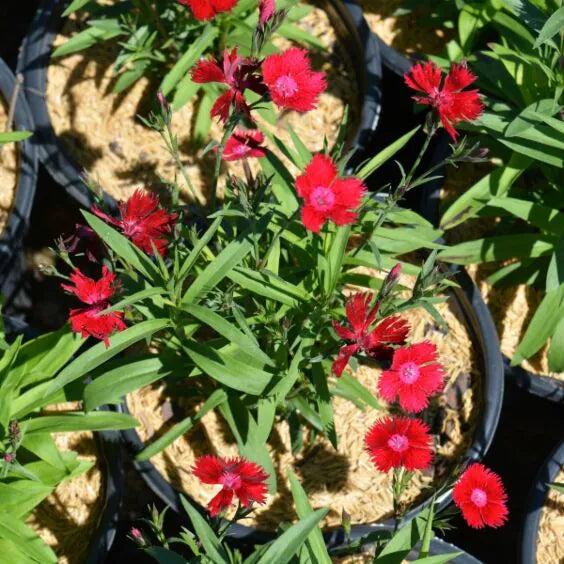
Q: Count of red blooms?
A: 13